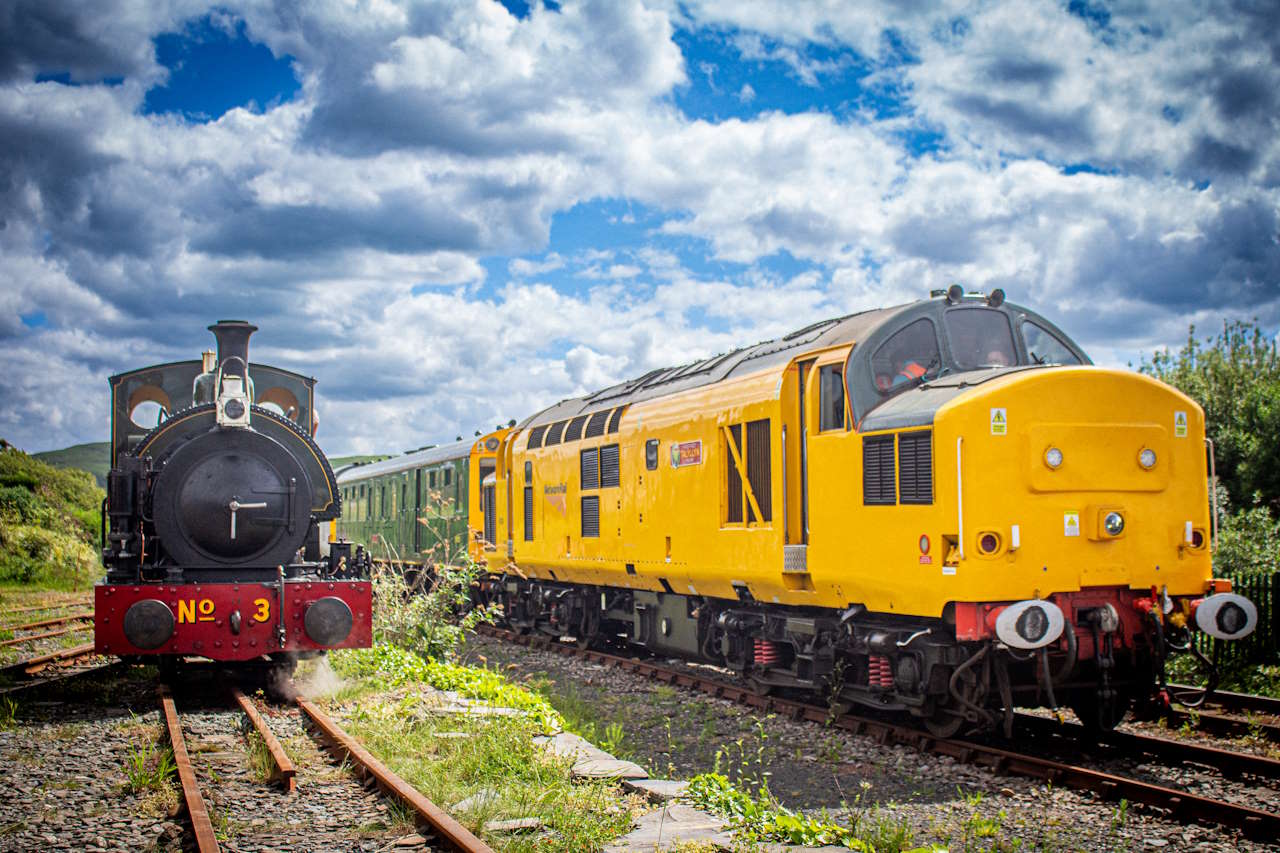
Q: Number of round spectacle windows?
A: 2